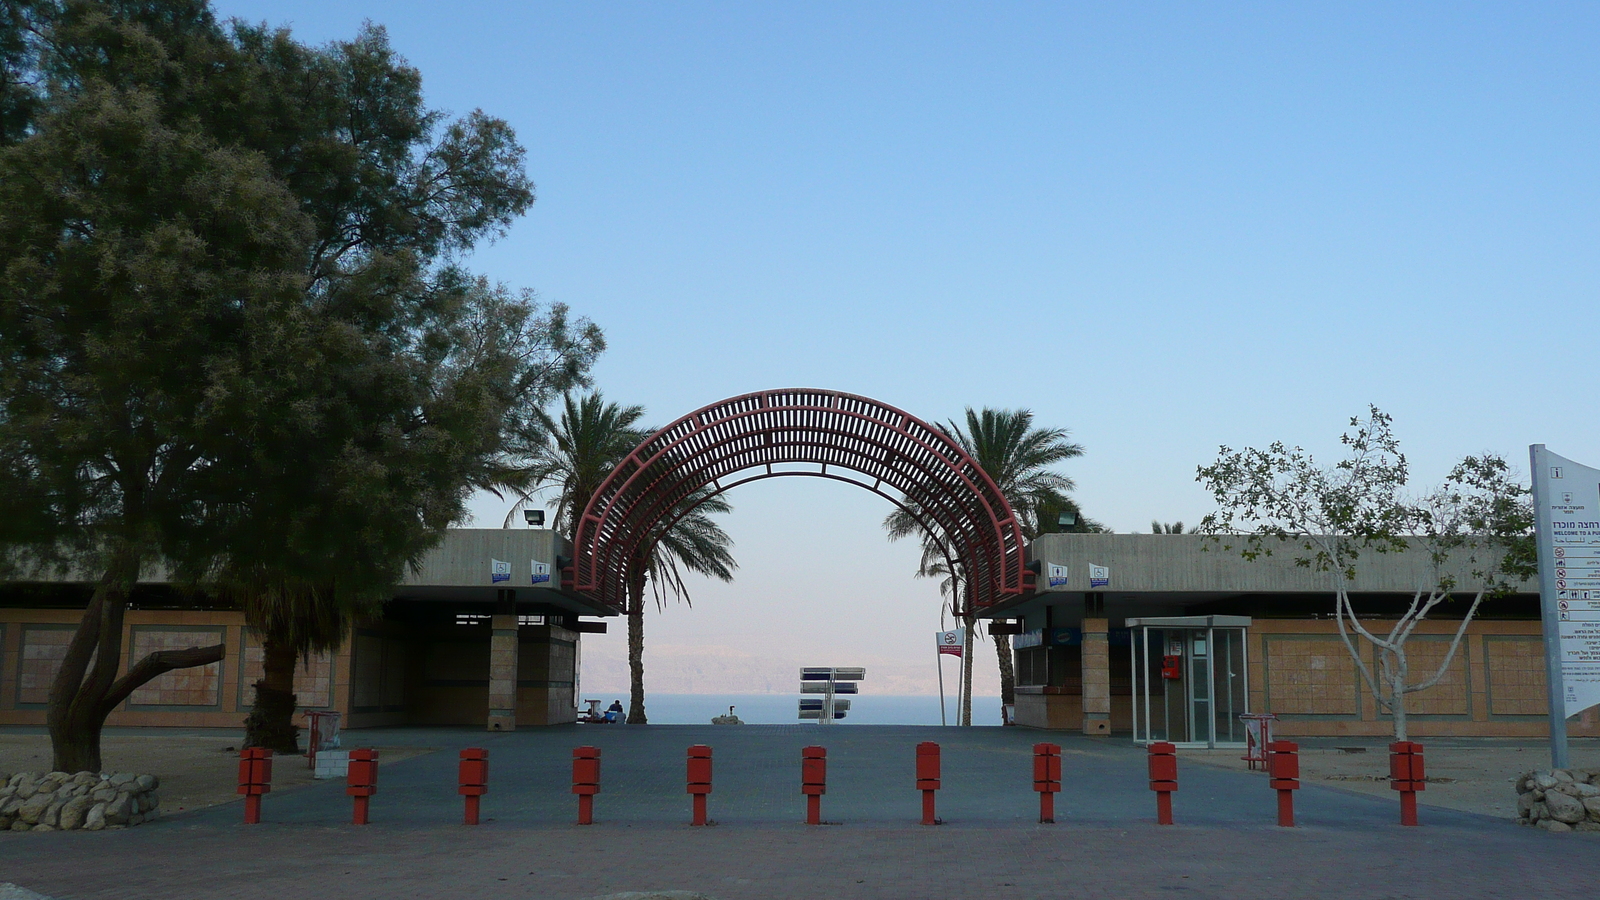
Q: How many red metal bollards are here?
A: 11